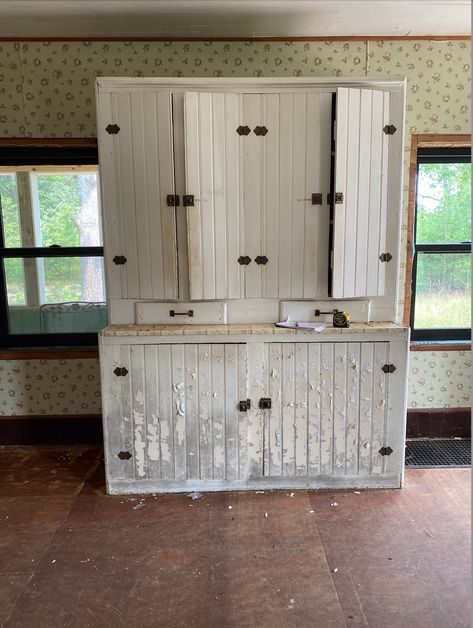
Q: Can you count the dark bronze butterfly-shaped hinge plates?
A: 12